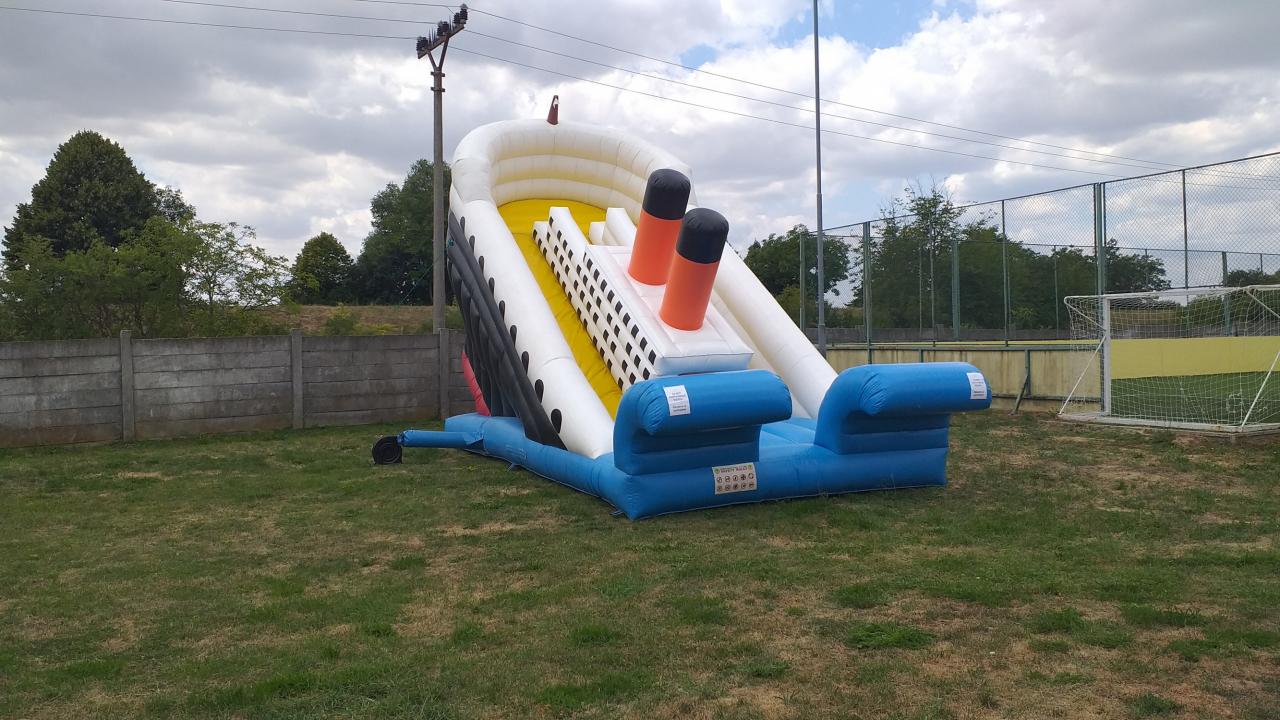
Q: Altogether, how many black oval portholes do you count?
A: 9